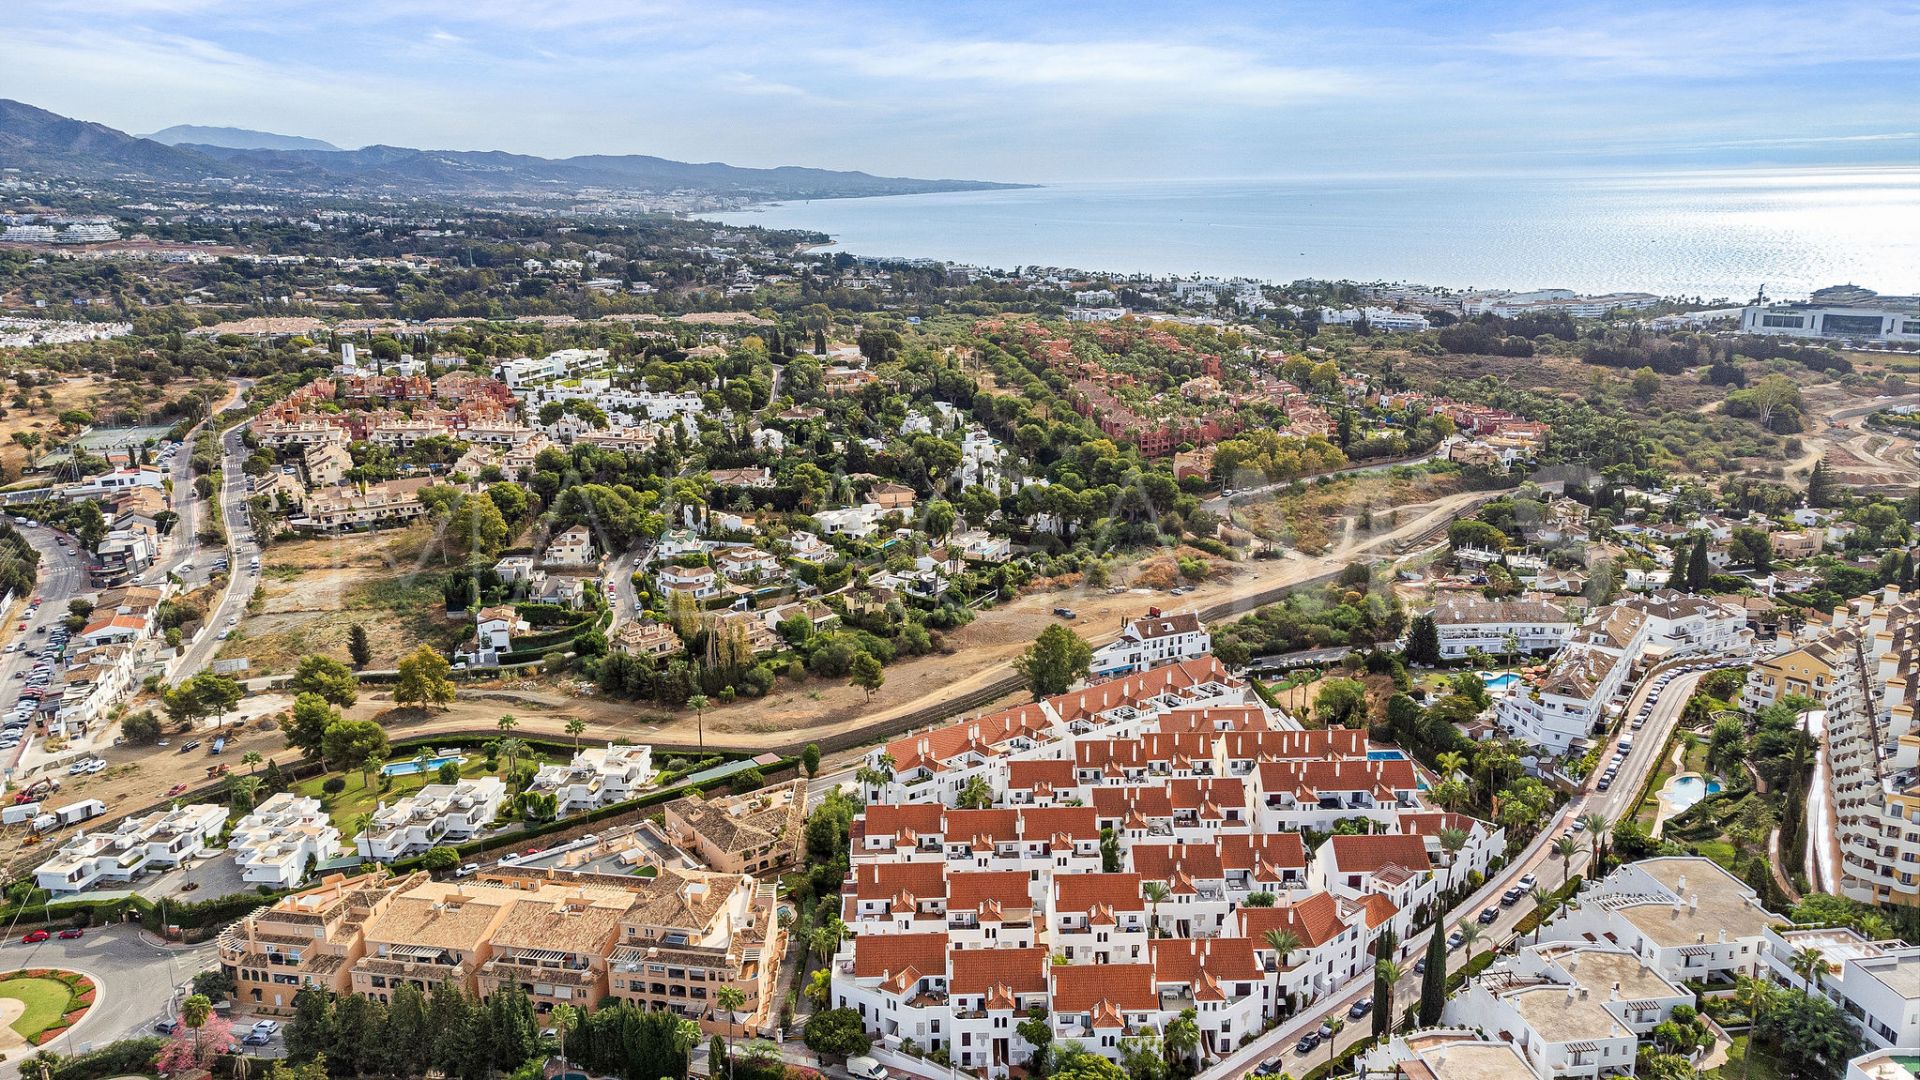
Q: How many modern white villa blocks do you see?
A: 4